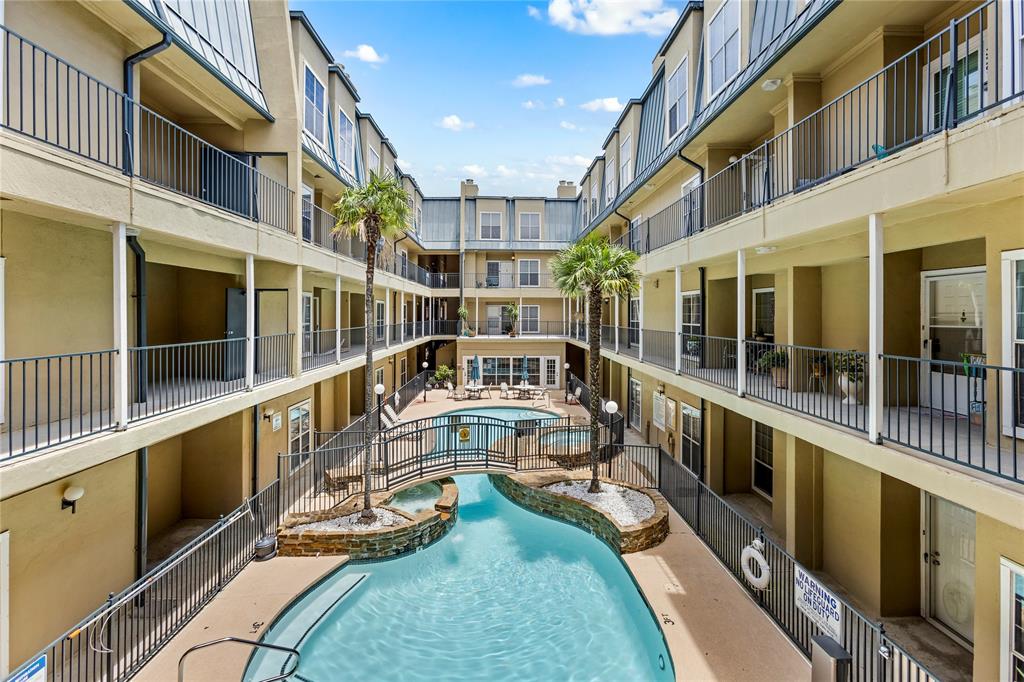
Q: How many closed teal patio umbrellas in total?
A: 2